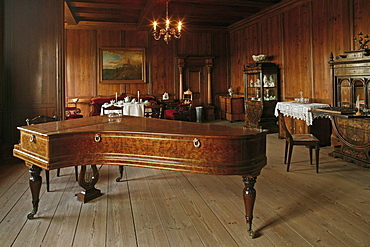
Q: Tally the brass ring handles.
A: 3